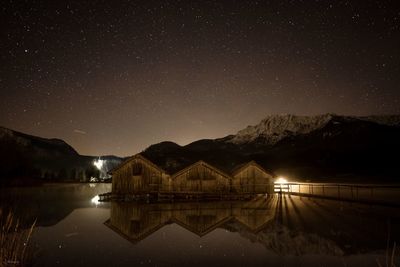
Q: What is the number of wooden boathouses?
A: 3